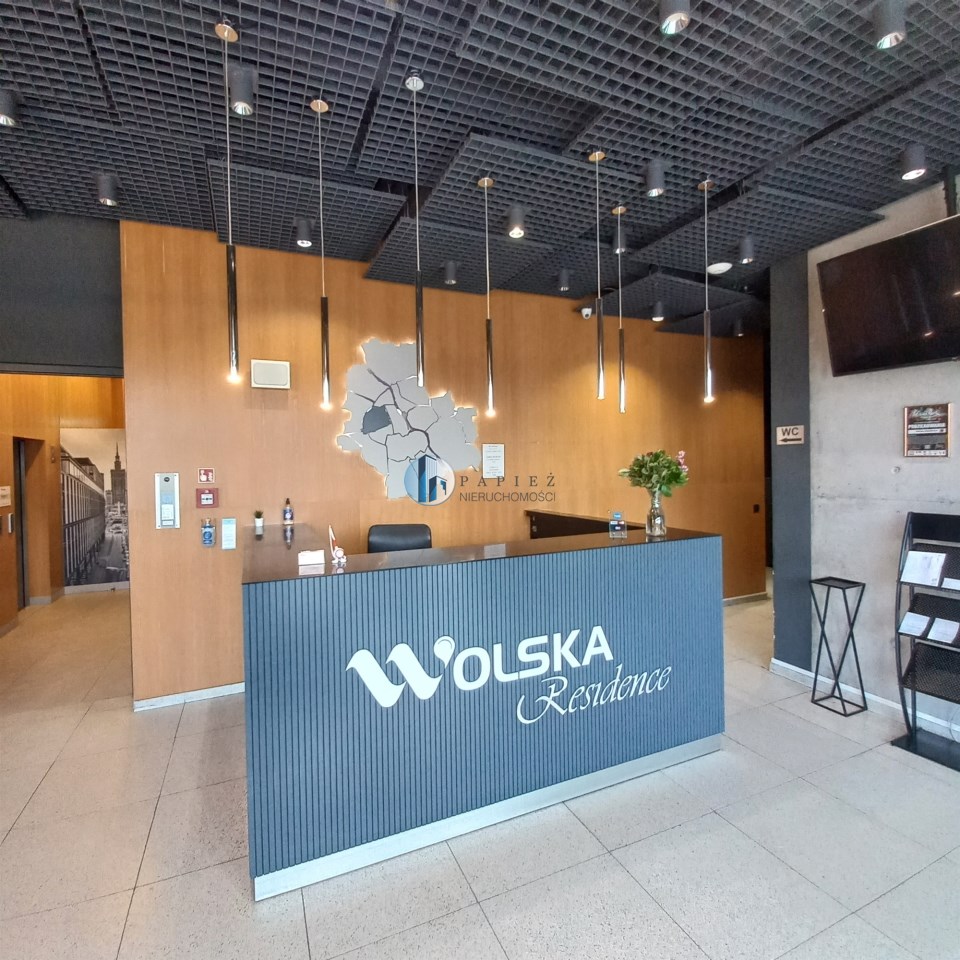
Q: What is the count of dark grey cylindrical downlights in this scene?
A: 15